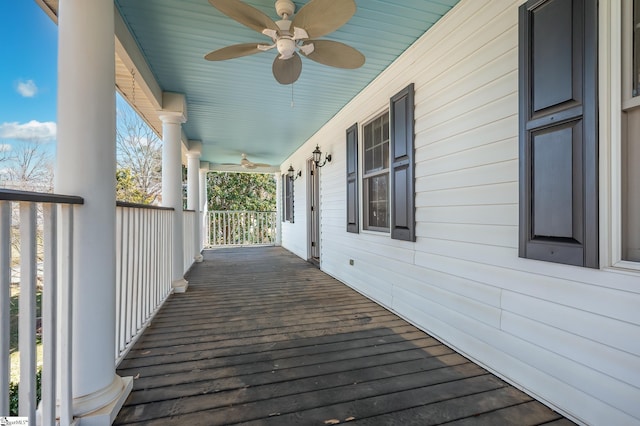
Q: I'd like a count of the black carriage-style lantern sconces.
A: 2